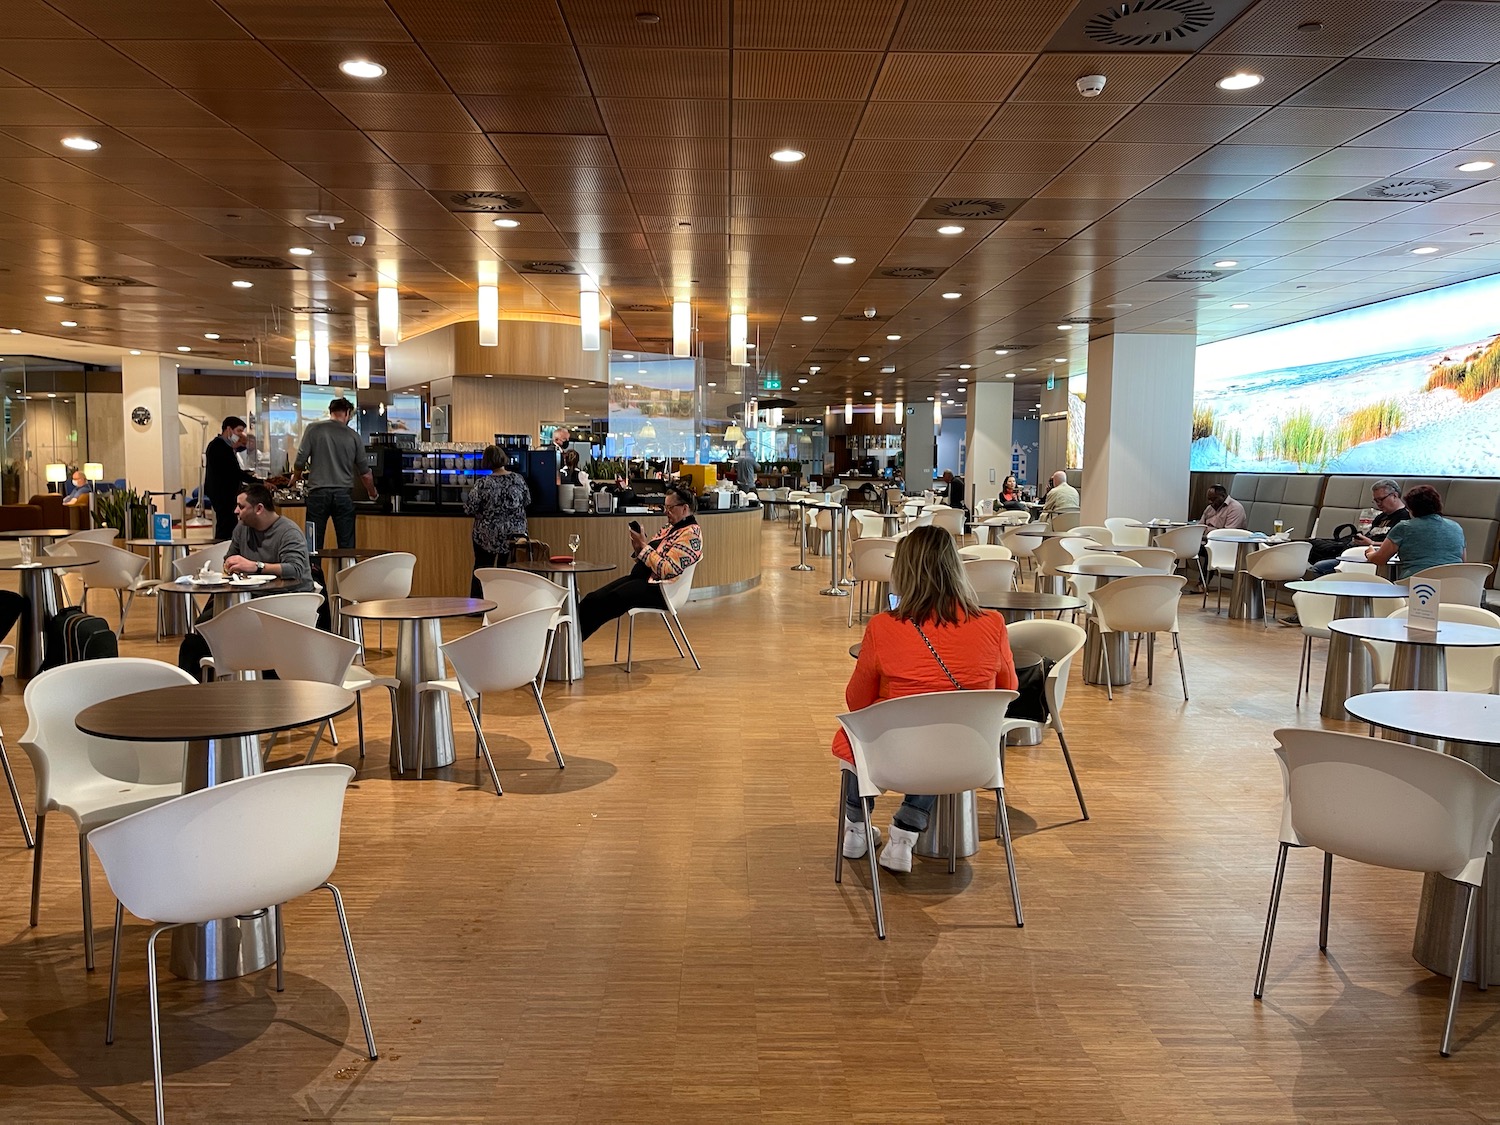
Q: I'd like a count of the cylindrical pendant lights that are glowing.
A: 12